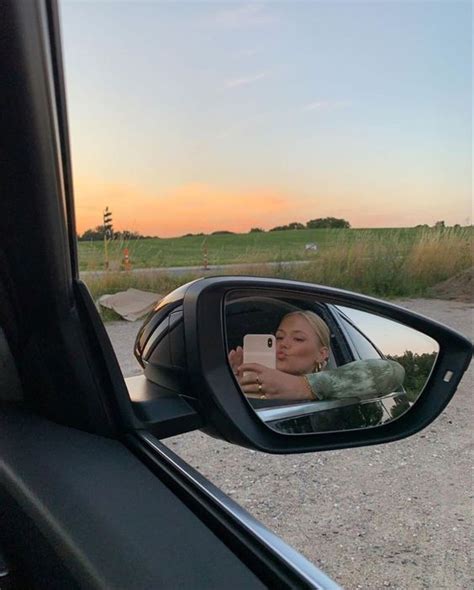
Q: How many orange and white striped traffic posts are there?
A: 2